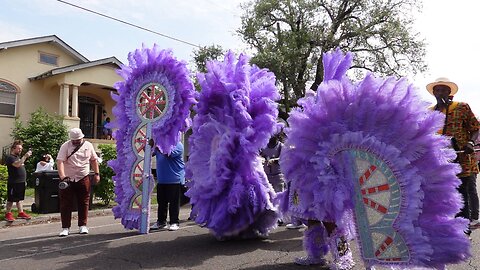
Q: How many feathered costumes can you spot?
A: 3